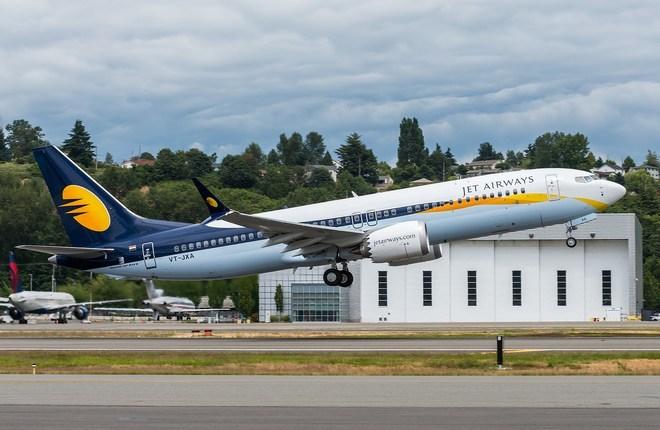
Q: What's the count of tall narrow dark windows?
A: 6